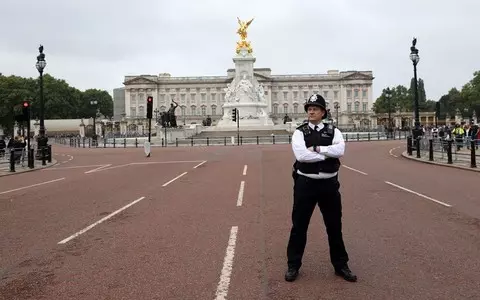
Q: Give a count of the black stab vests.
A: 1